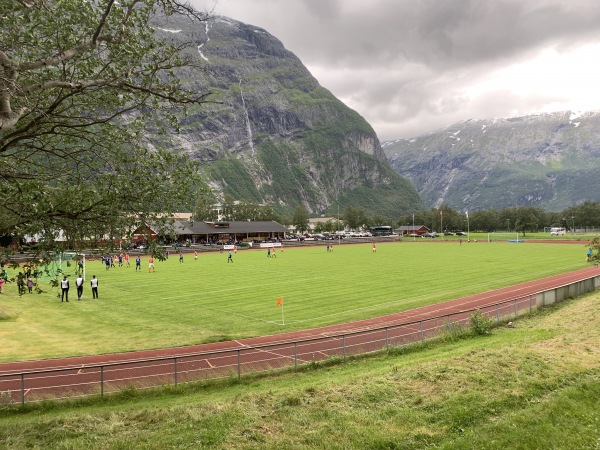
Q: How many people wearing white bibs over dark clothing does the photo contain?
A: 3